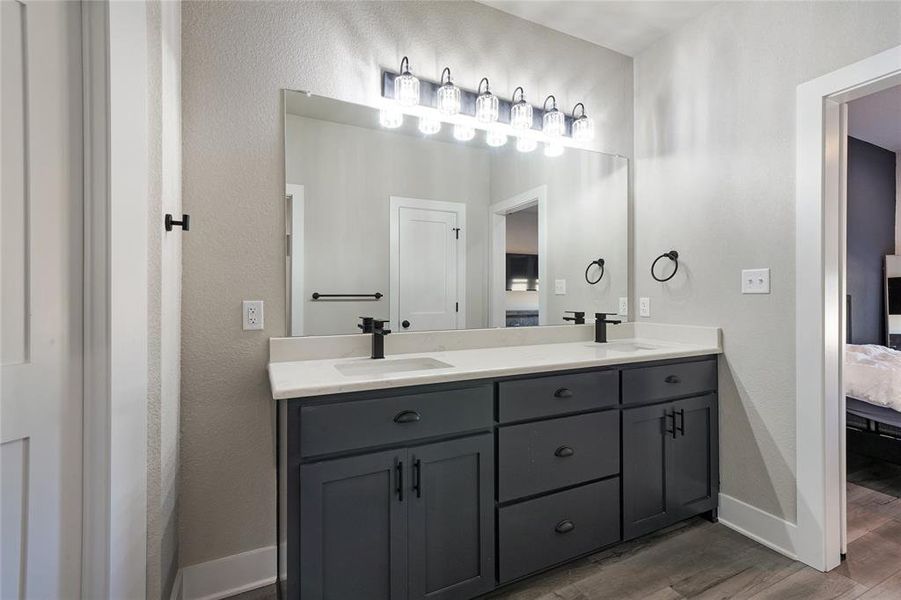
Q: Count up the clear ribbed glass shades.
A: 6